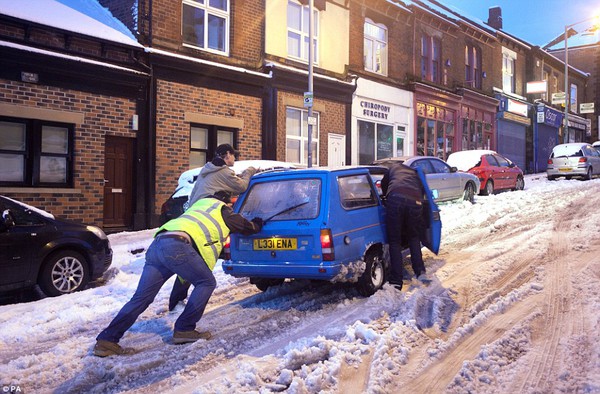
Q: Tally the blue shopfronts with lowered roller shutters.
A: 2